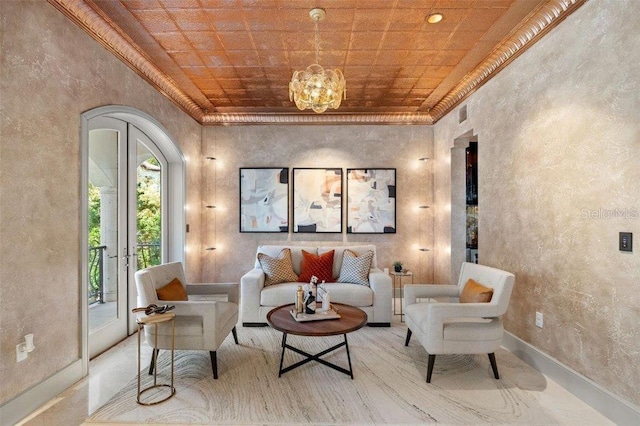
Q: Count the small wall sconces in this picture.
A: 6